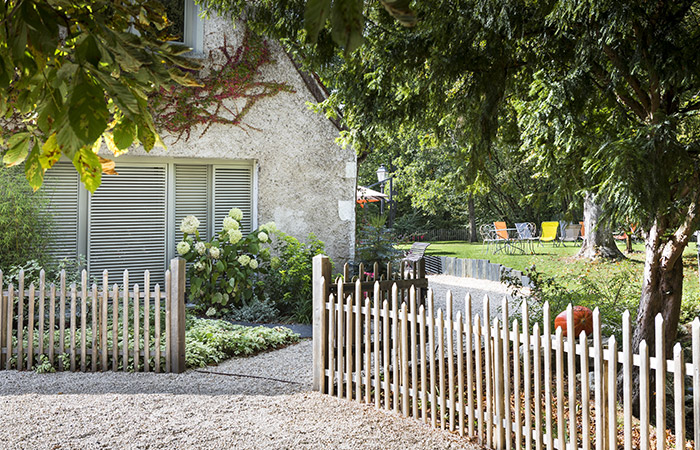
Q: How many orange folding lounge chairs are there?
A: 3